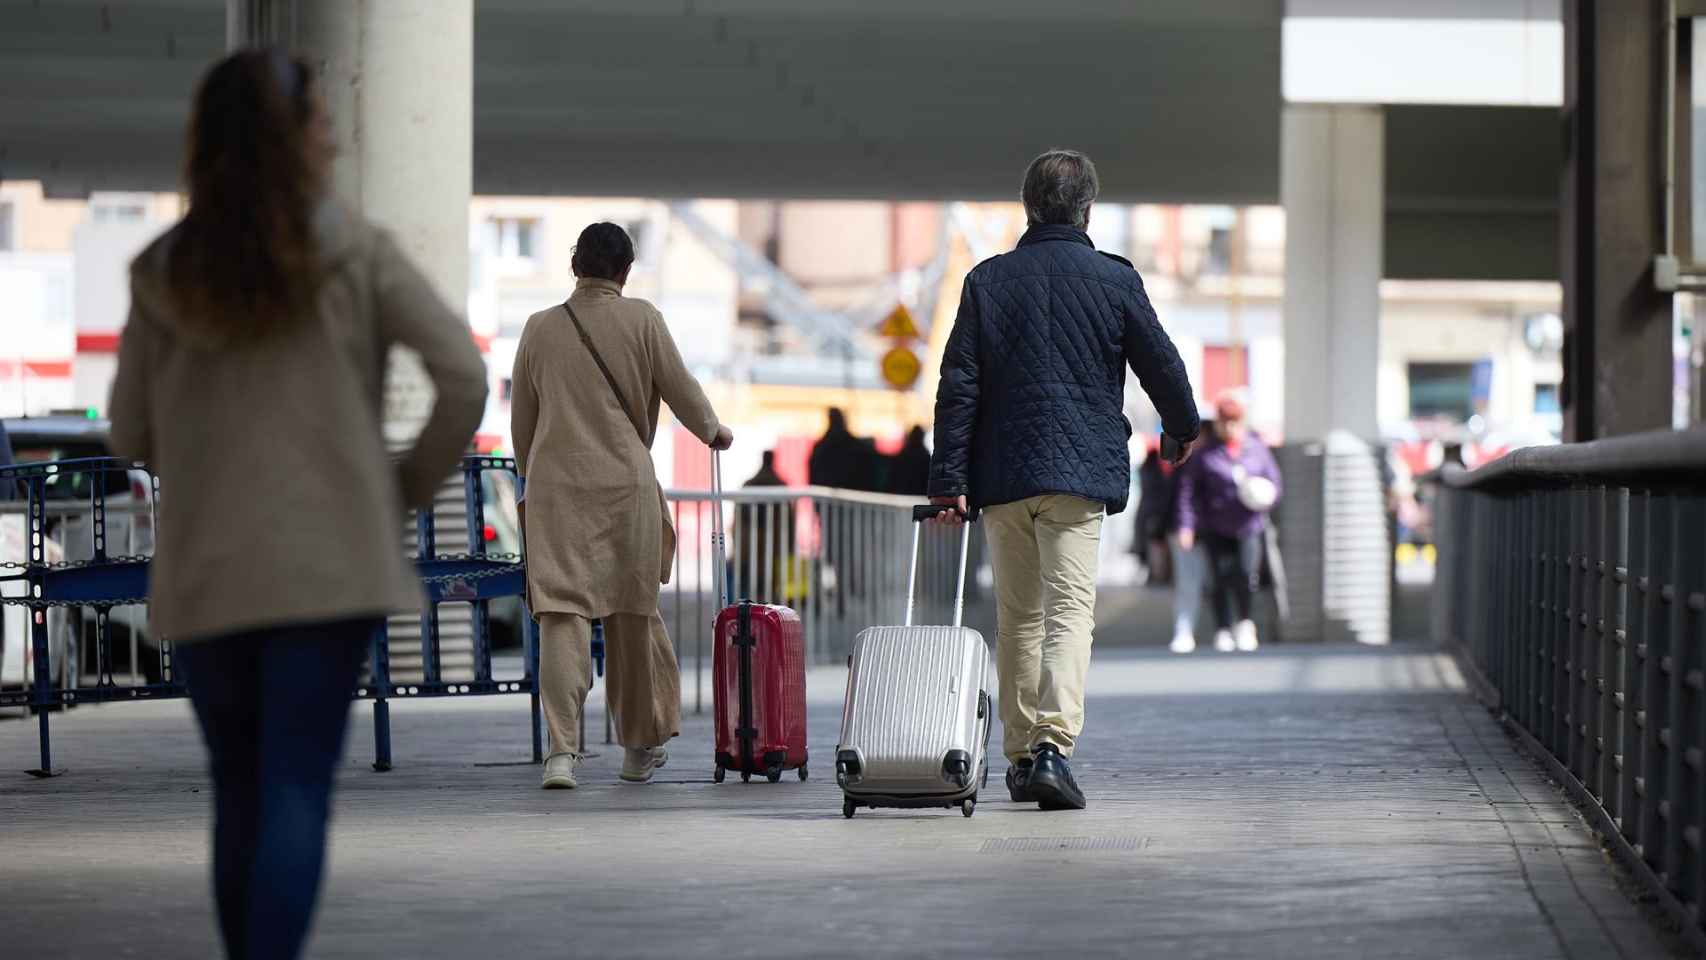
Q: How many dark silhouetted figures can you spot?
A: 3